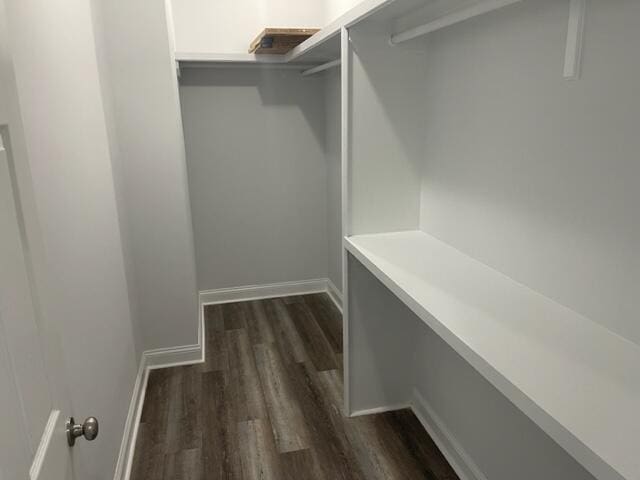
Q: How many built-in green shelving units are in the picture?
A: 0